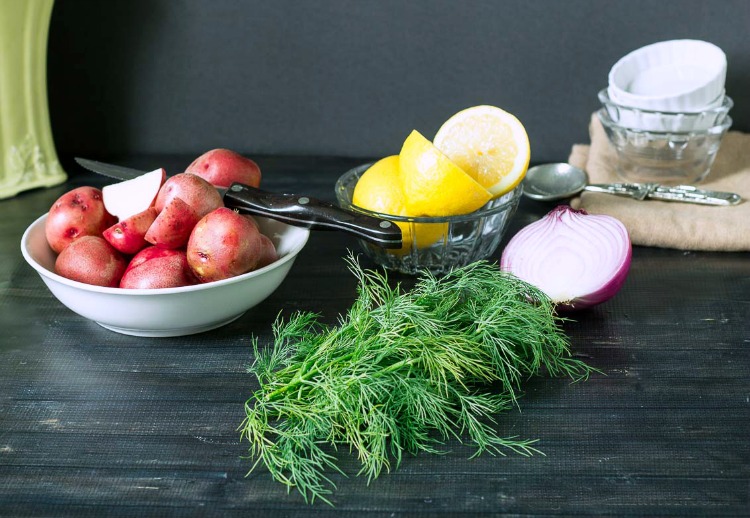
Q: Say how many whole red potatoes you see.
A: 7